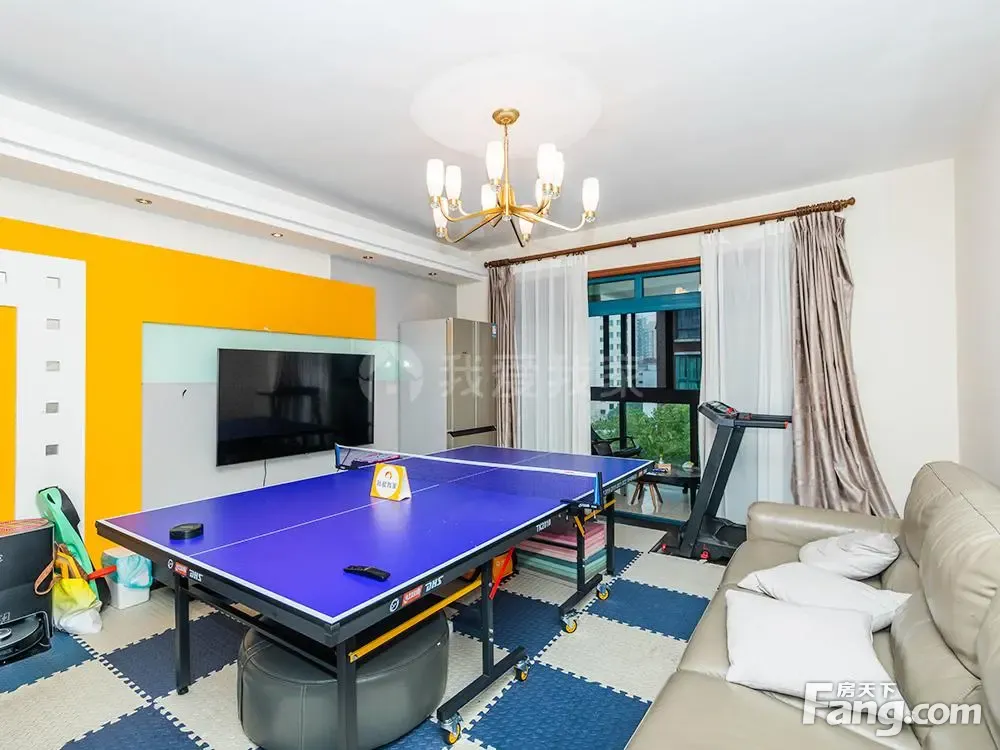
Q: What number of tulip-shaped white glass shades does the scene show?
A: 10